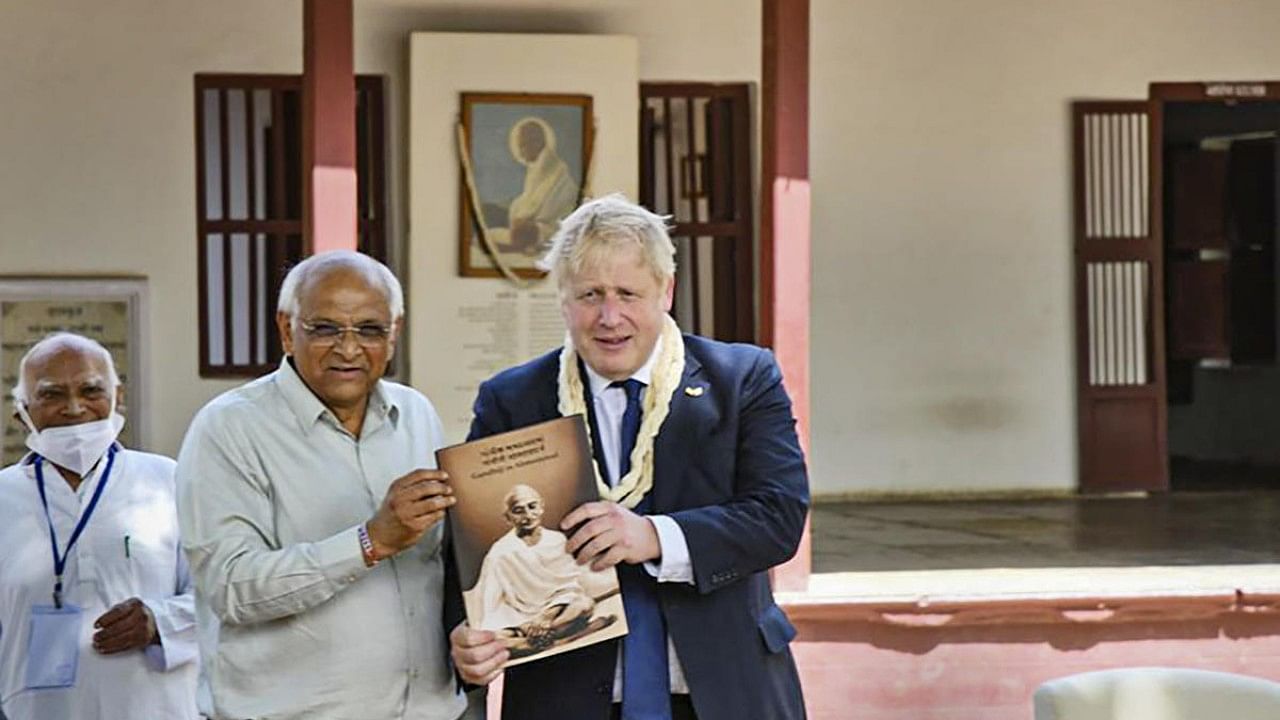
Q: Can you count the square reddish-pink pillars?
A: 2